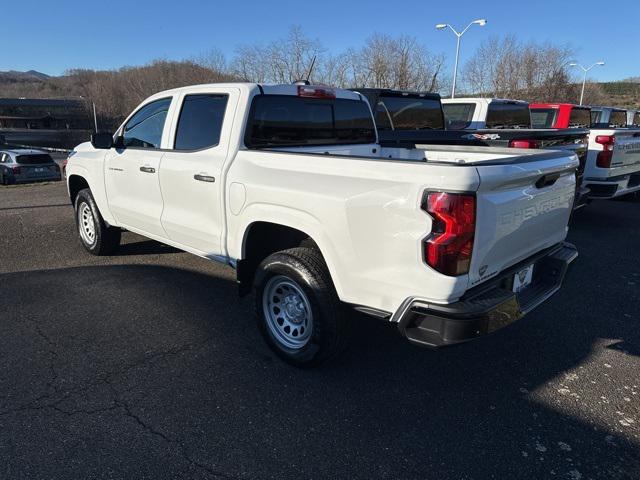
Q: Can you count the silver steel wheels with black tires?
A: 2